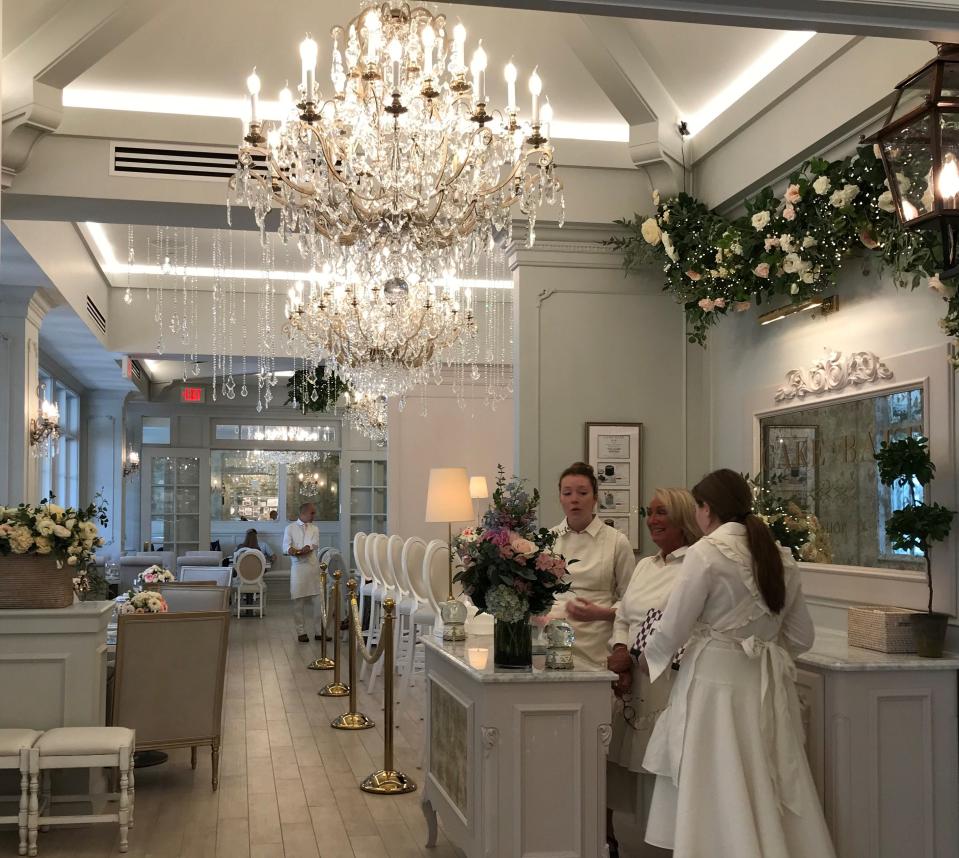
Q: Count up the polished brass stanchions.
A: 4